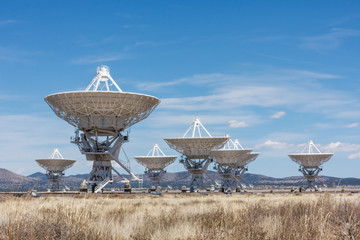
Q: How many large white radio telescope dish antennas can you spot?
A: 7